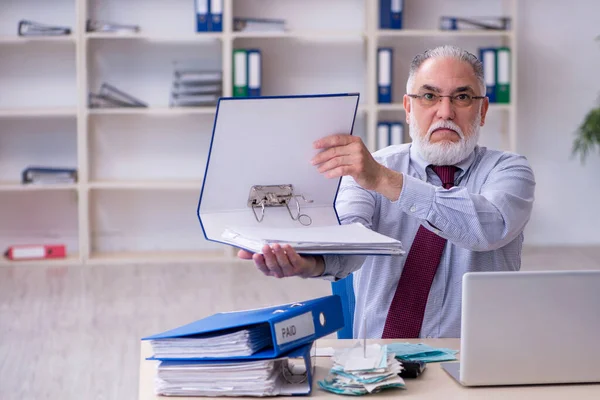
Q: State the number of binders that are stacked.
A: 2